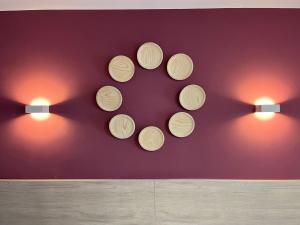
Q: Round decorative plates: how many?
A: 8